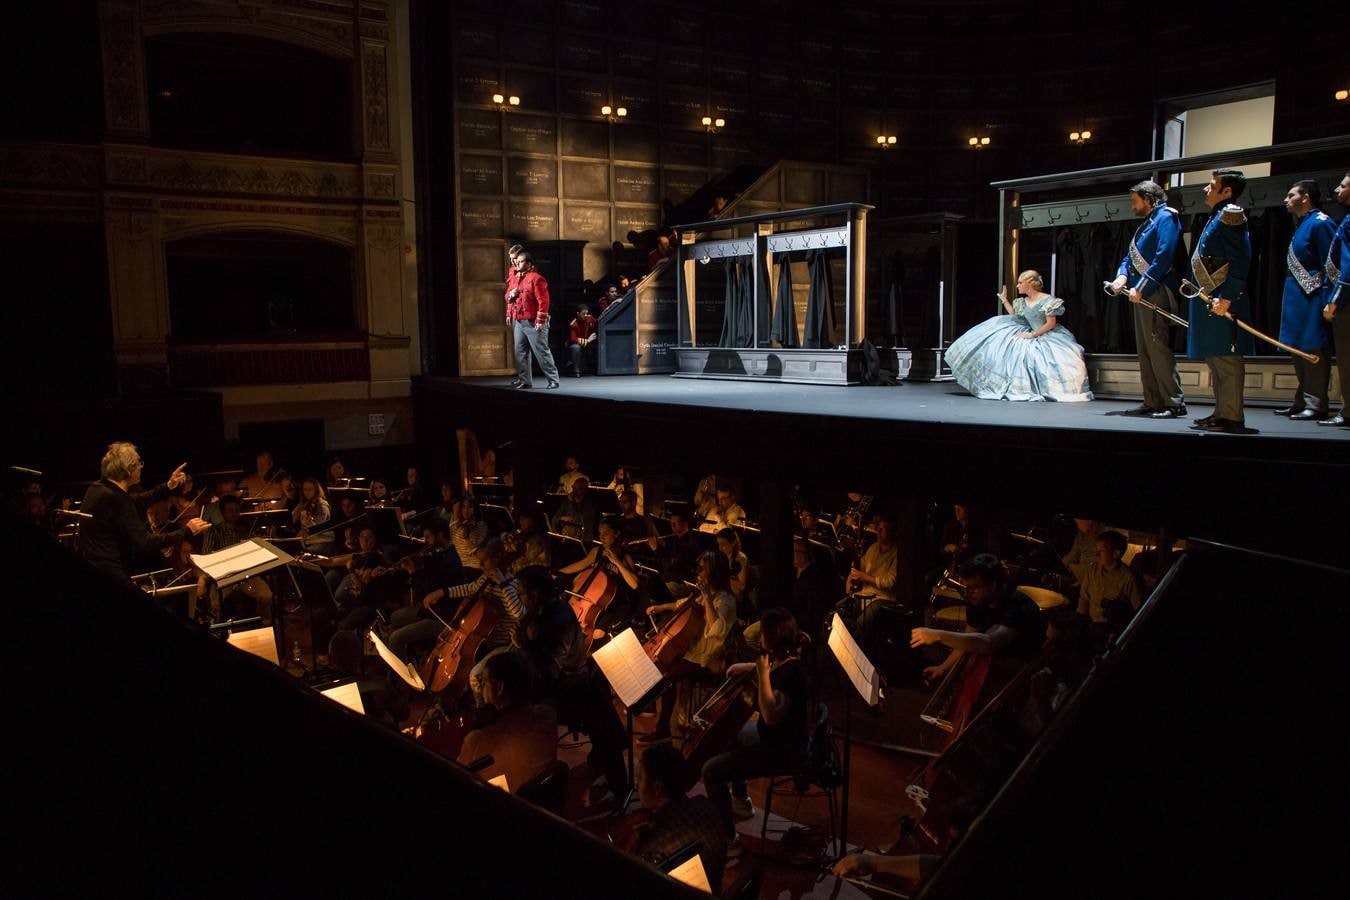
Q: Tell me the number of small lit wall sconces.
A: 7